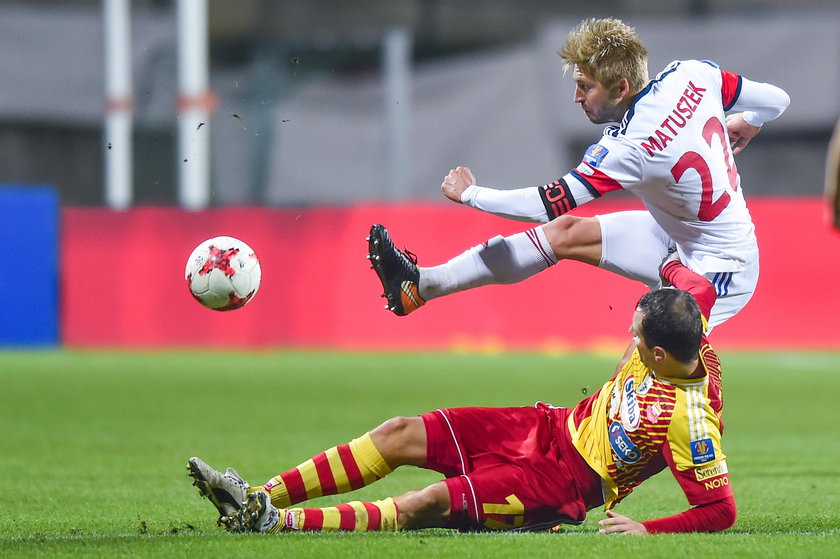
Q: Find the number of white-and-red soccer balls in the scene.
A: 1